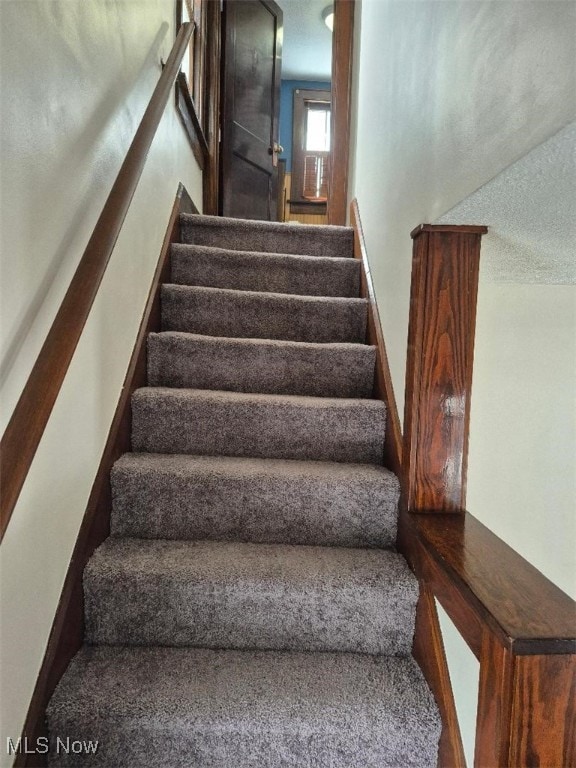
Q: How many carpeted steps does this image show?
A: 8